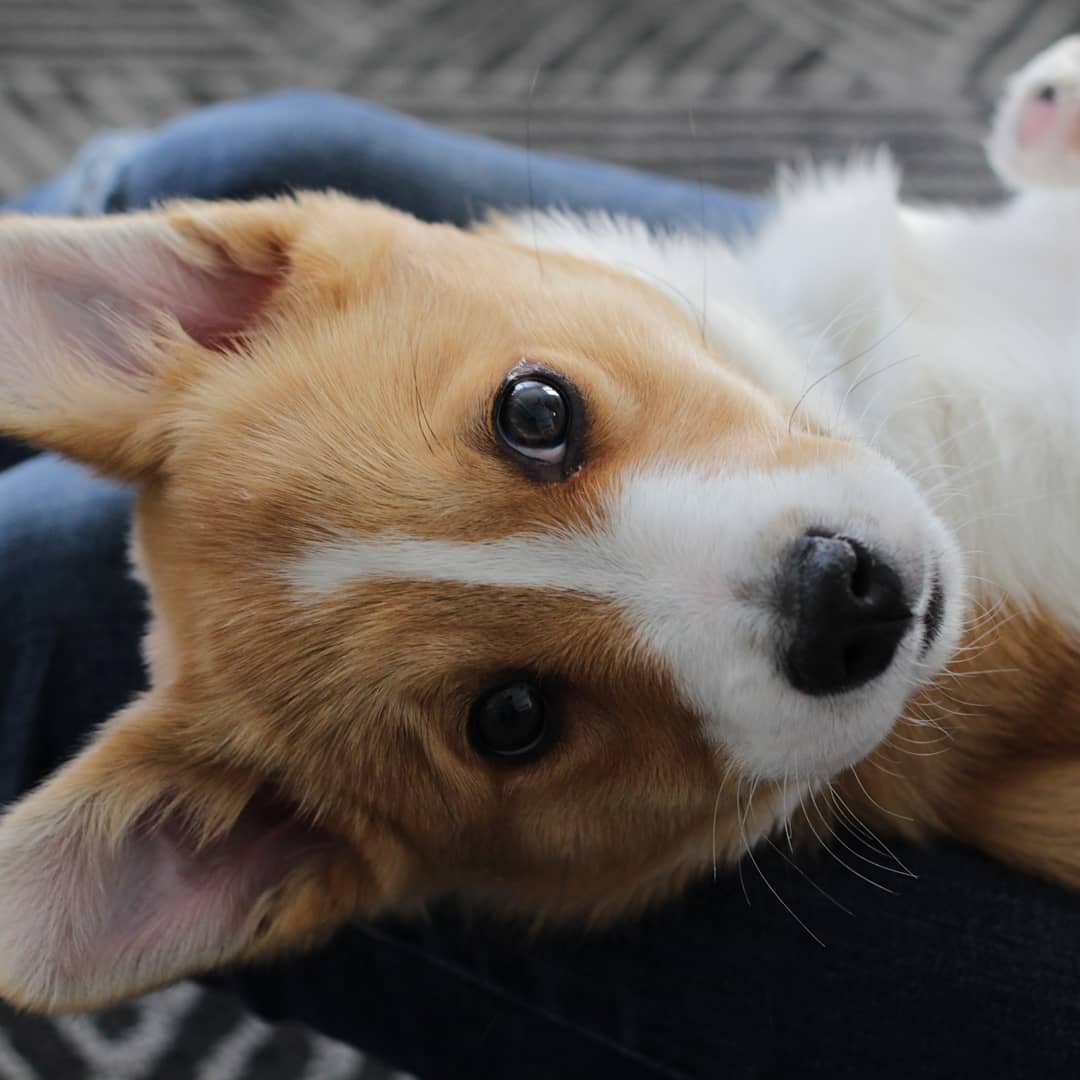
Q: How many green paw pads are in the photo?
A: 0